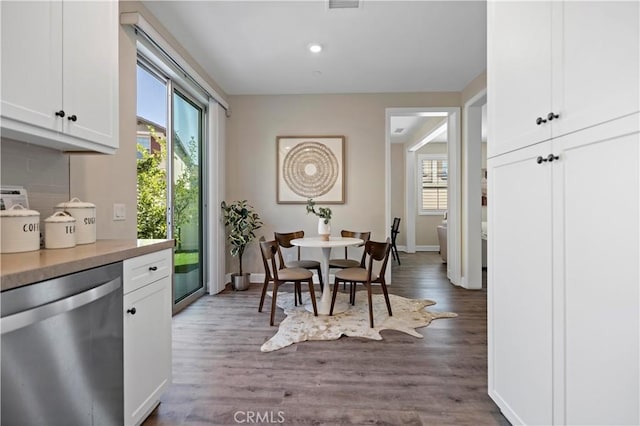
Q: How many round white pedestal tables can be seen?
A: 1